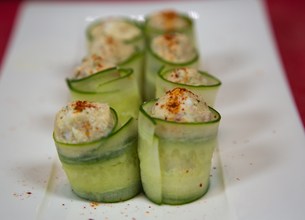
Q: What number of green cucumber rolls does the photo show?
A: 8